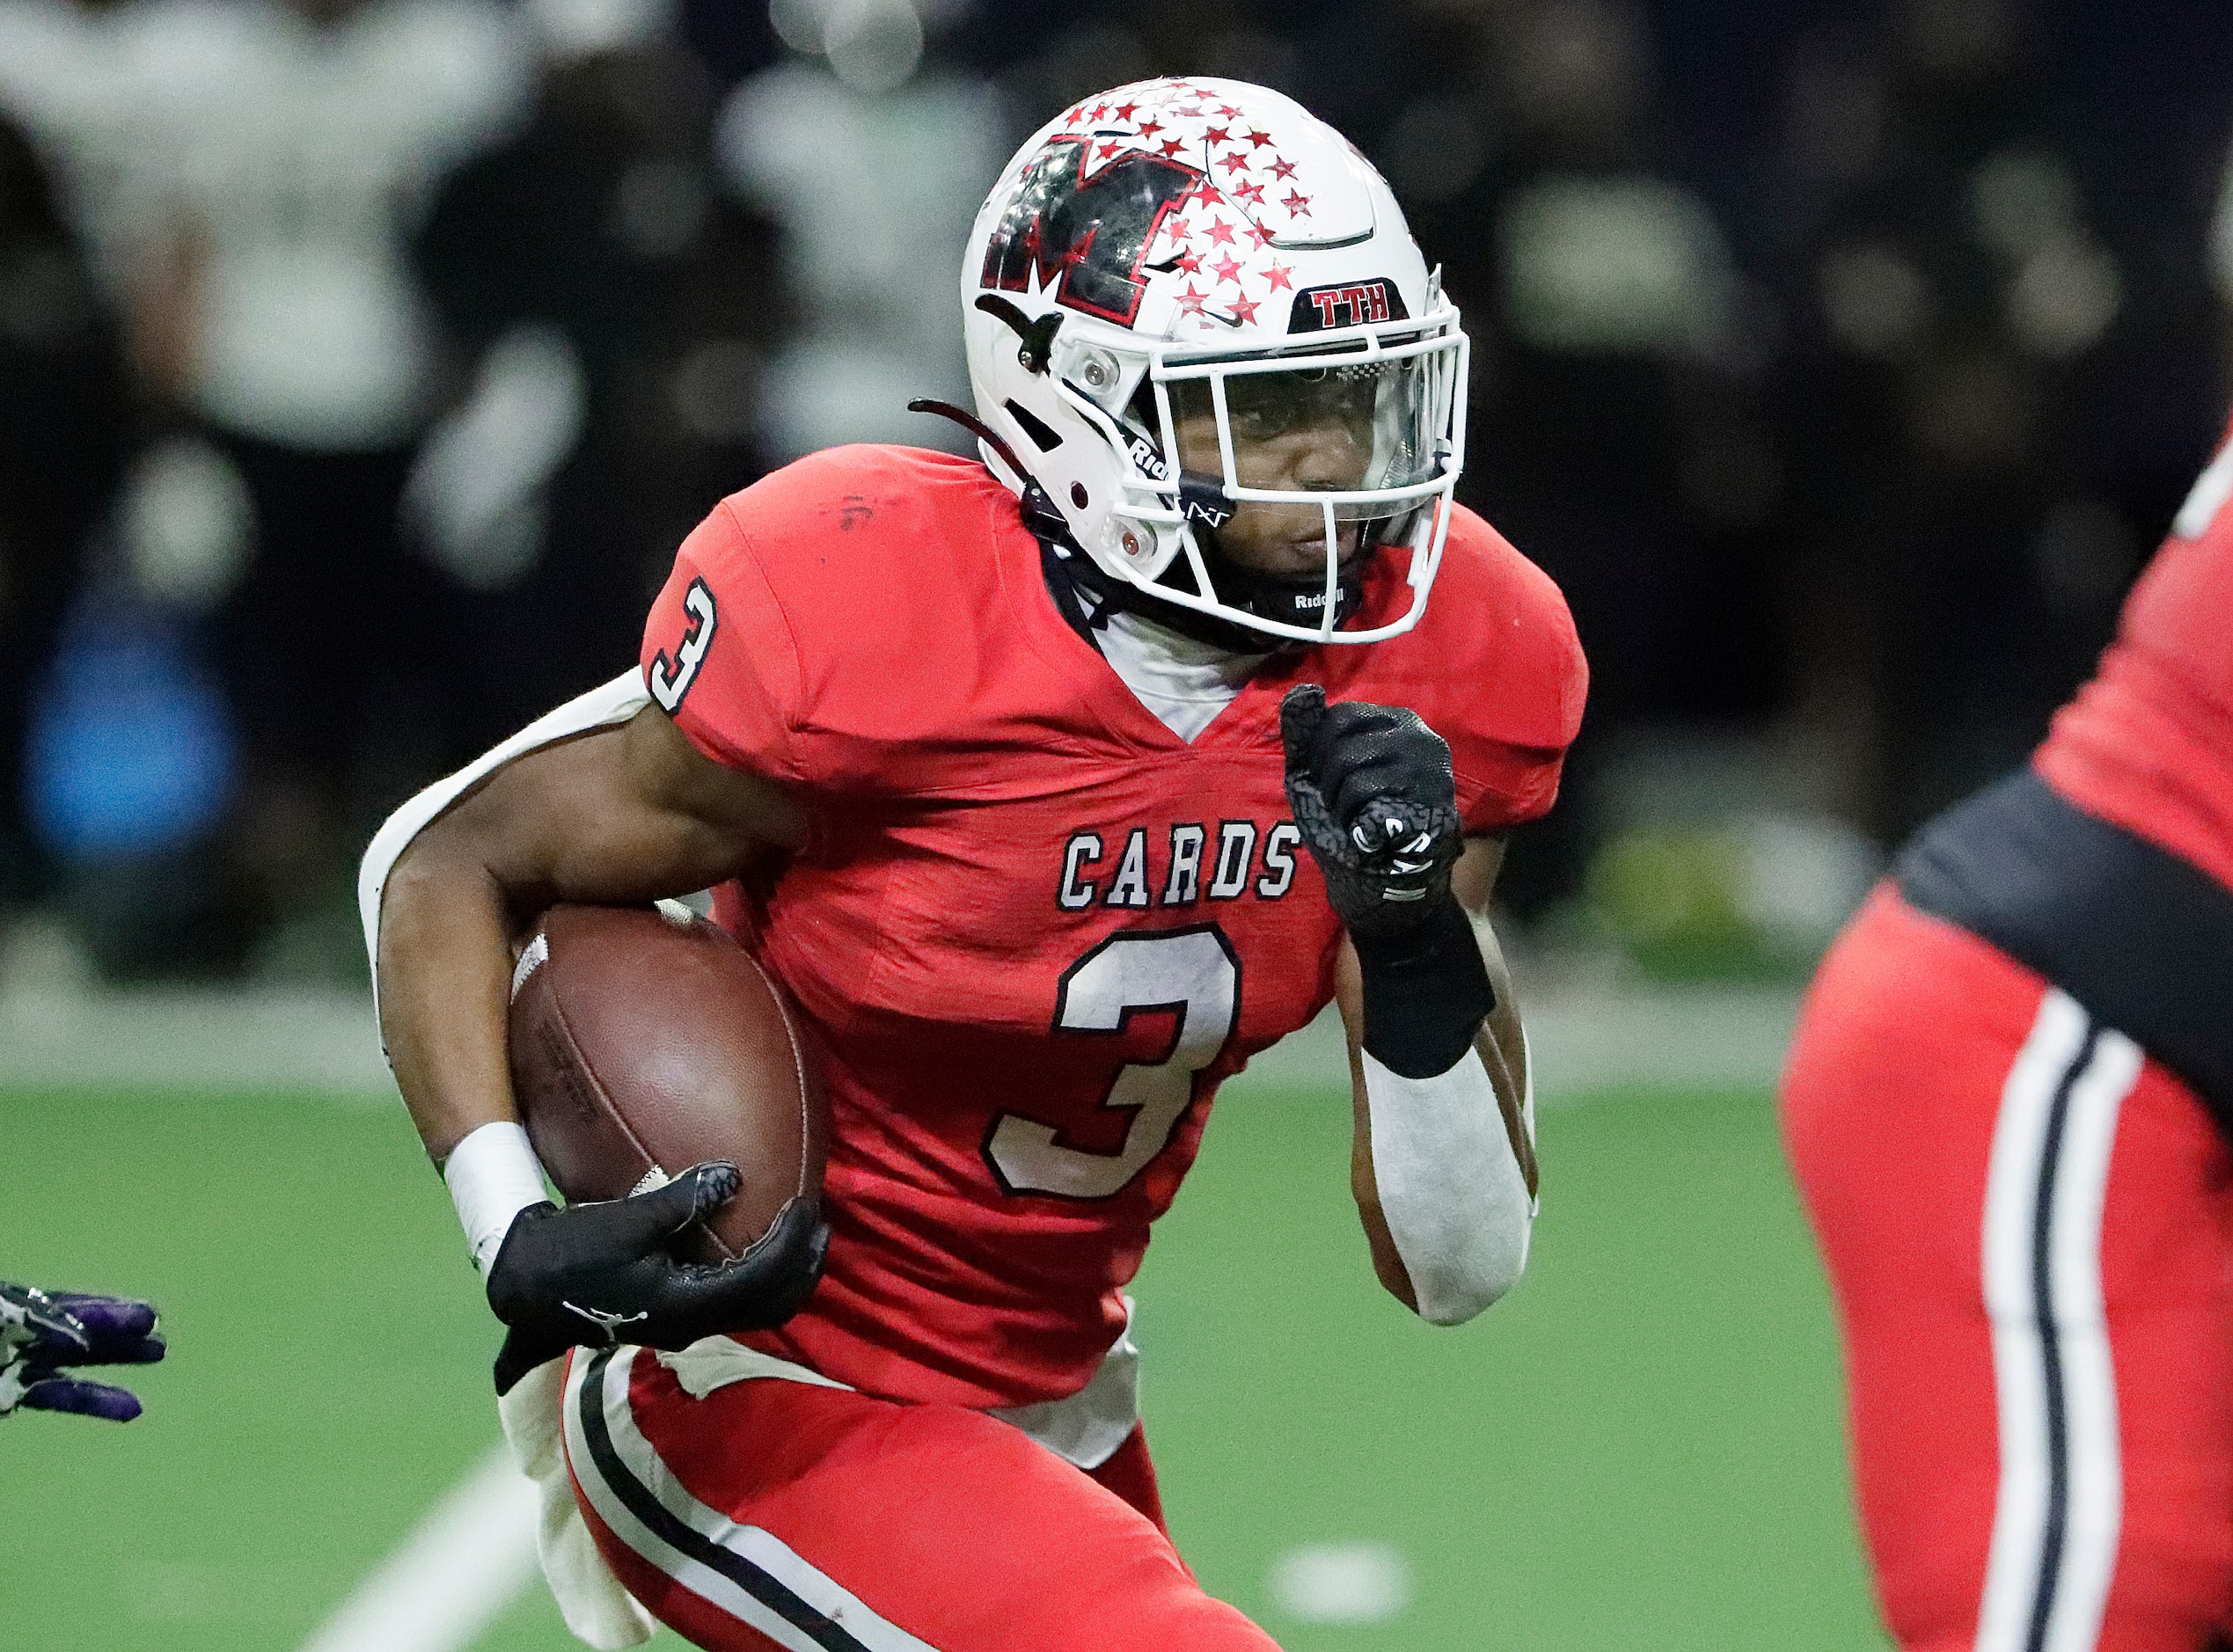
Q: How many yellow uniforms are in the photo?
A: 0